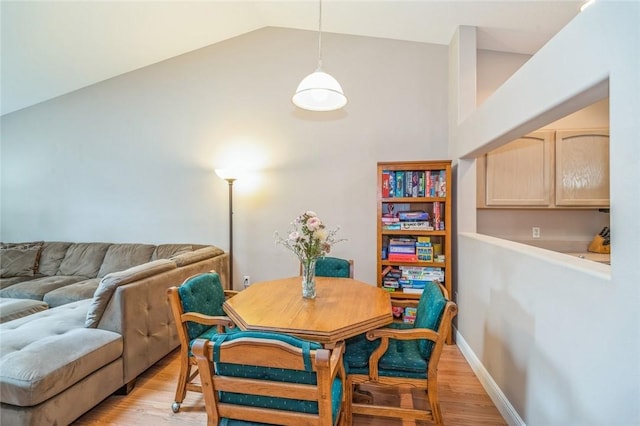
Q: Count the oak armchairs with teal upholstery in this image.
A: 4